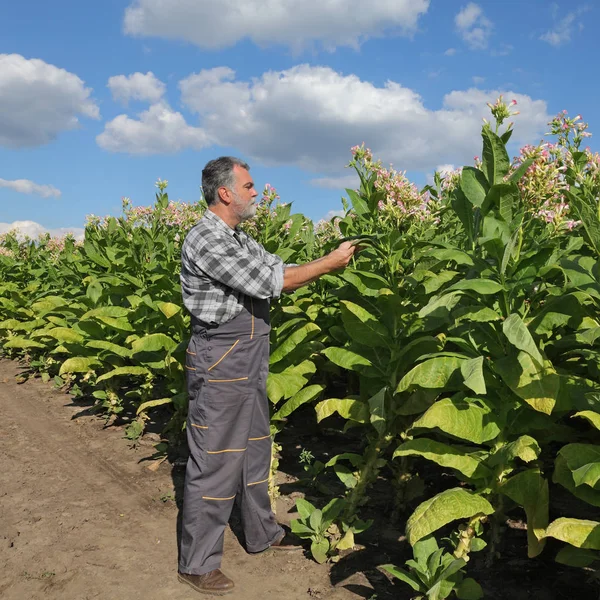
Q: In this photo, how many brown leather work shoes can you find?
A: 2